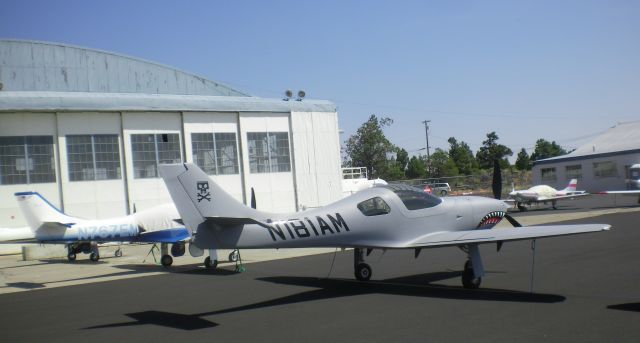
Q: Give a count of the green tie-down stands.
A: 2